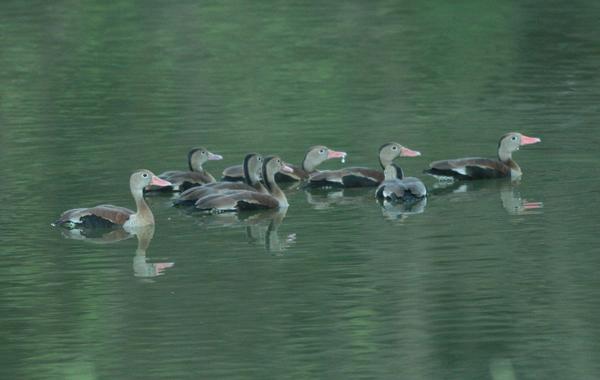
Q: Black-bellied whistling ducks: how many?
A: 8